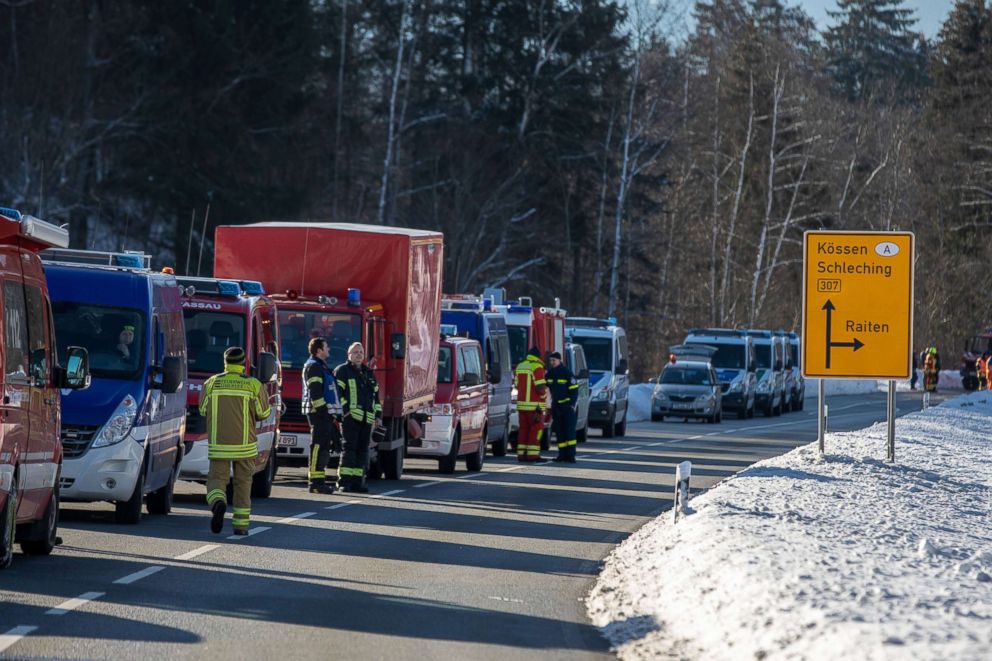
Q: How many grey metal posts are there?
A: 2